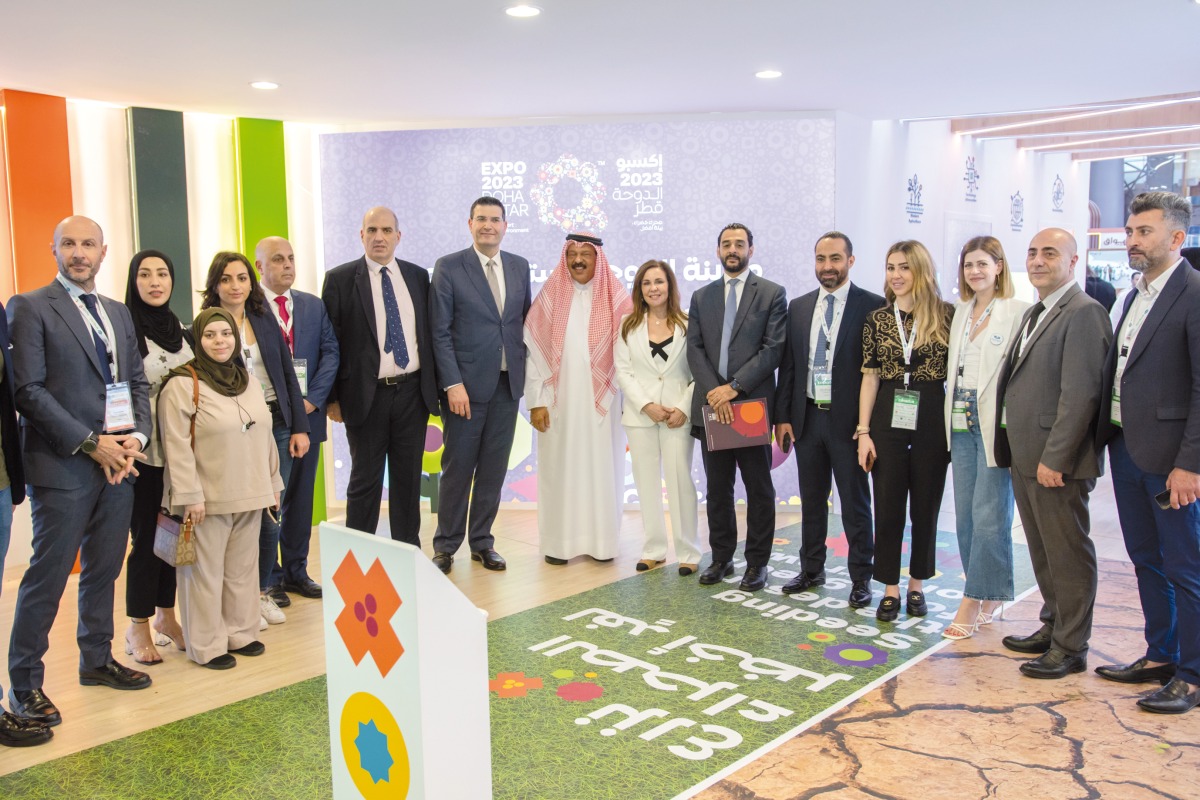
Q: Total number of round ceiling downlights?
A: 3